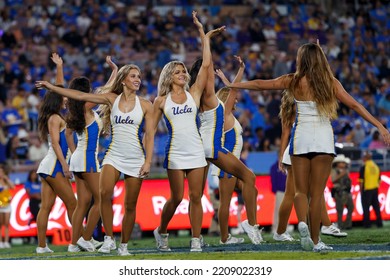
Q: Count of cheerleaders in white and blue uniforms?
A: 8